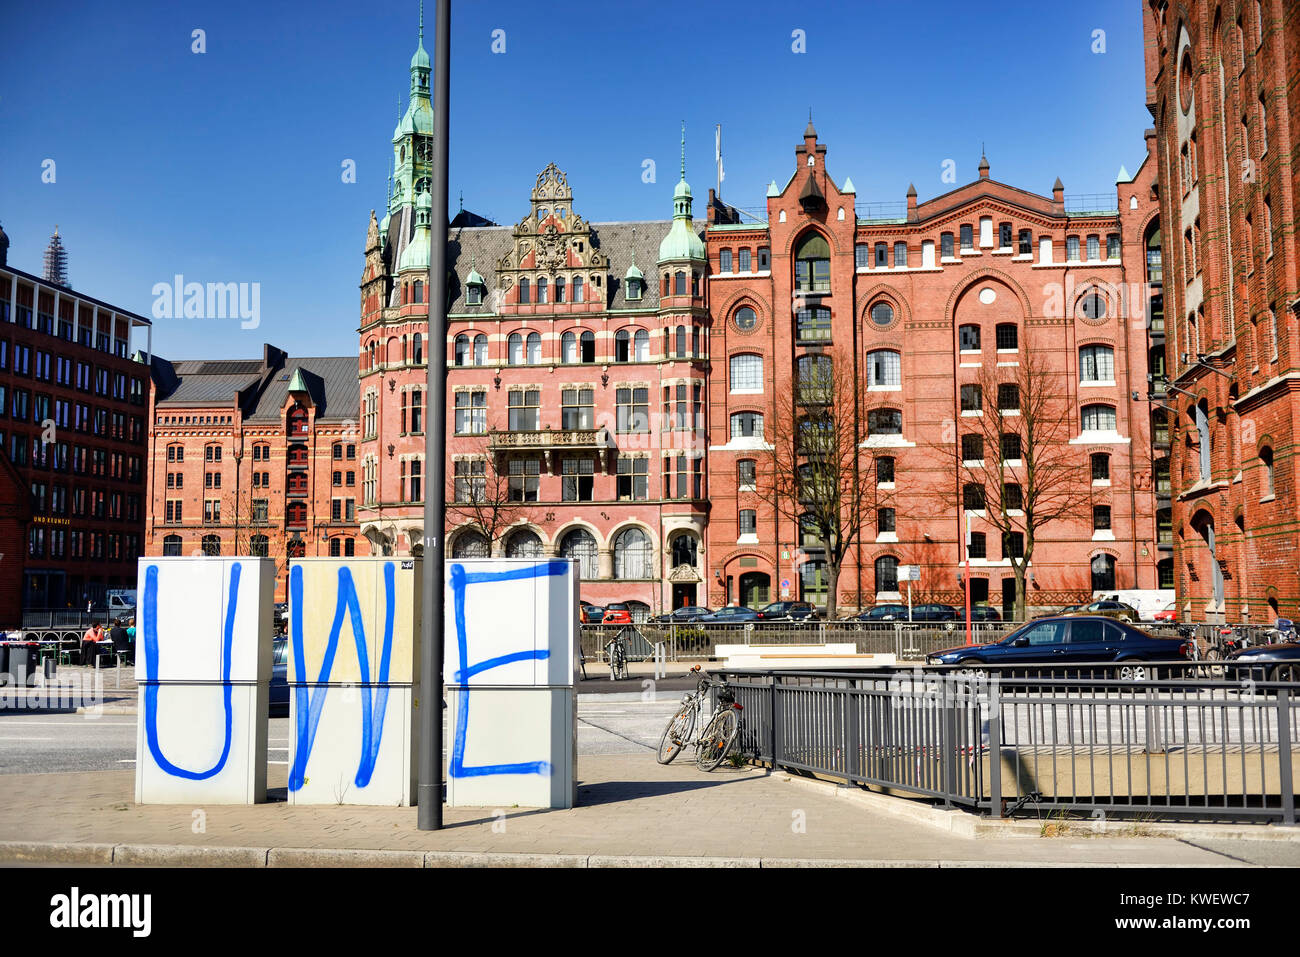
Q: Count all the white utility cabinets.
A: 3